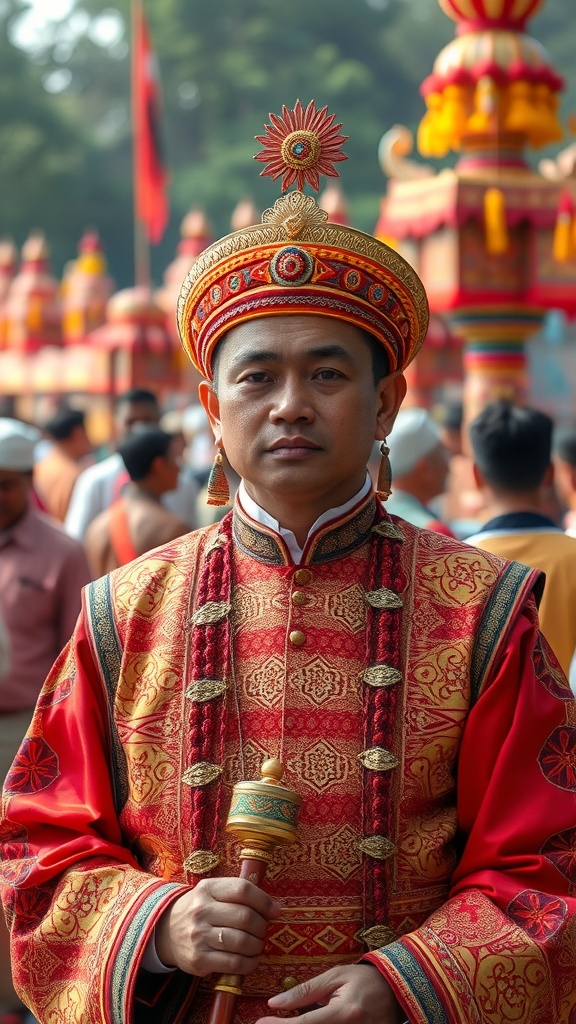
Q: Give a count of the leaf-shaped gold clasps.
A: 11